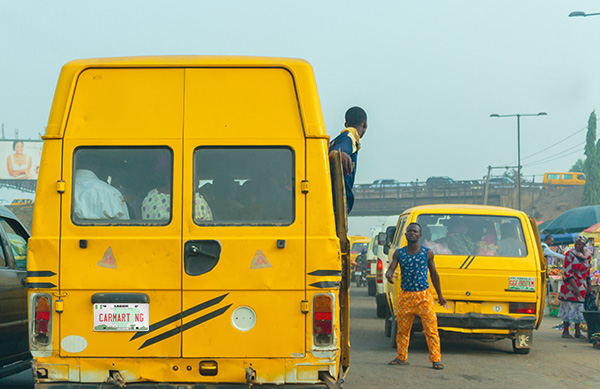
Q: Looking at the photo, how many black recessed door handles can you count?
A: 1